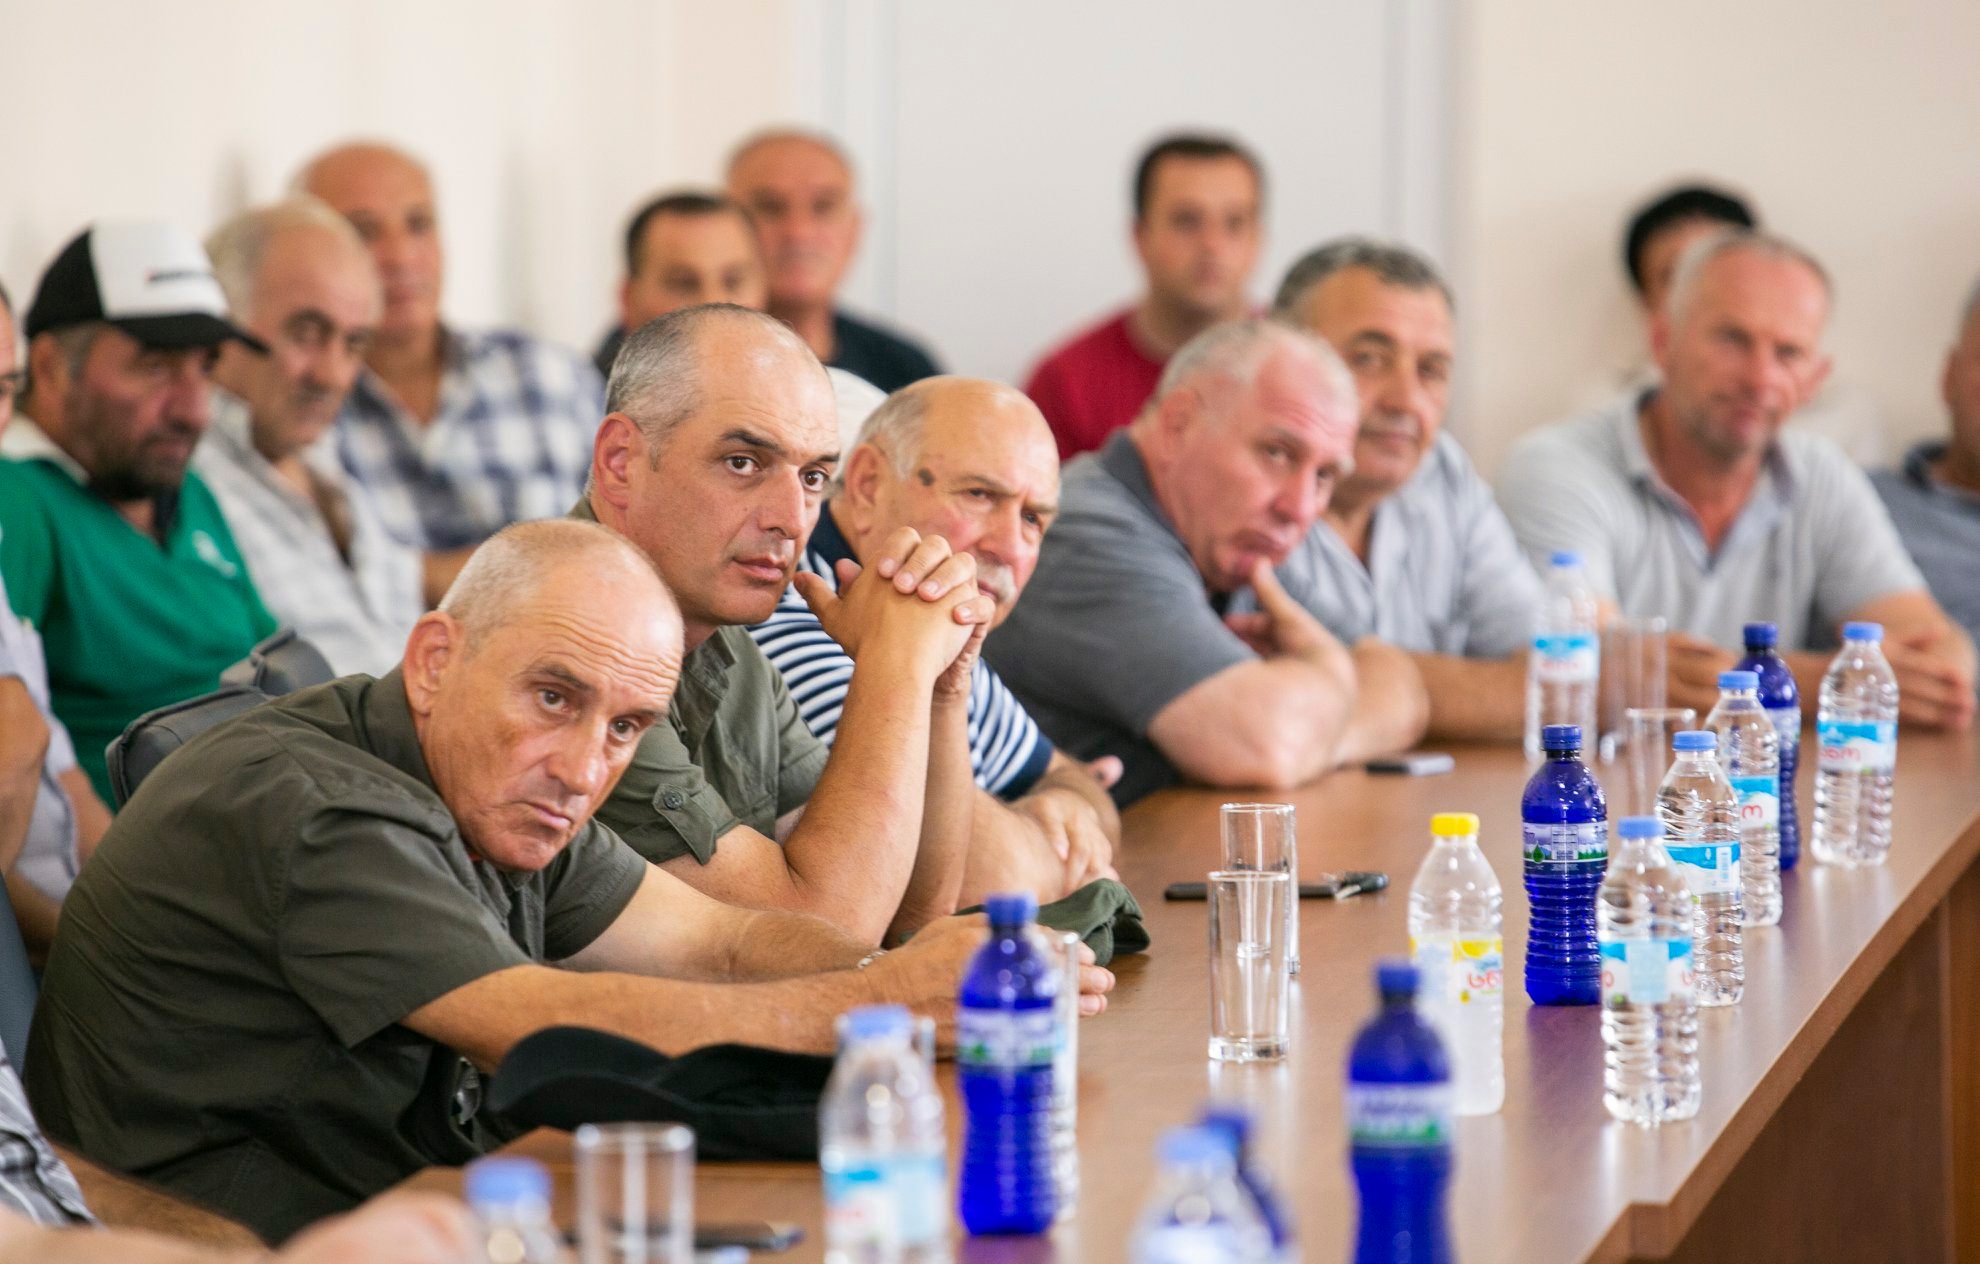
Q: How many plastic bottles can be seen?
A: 14